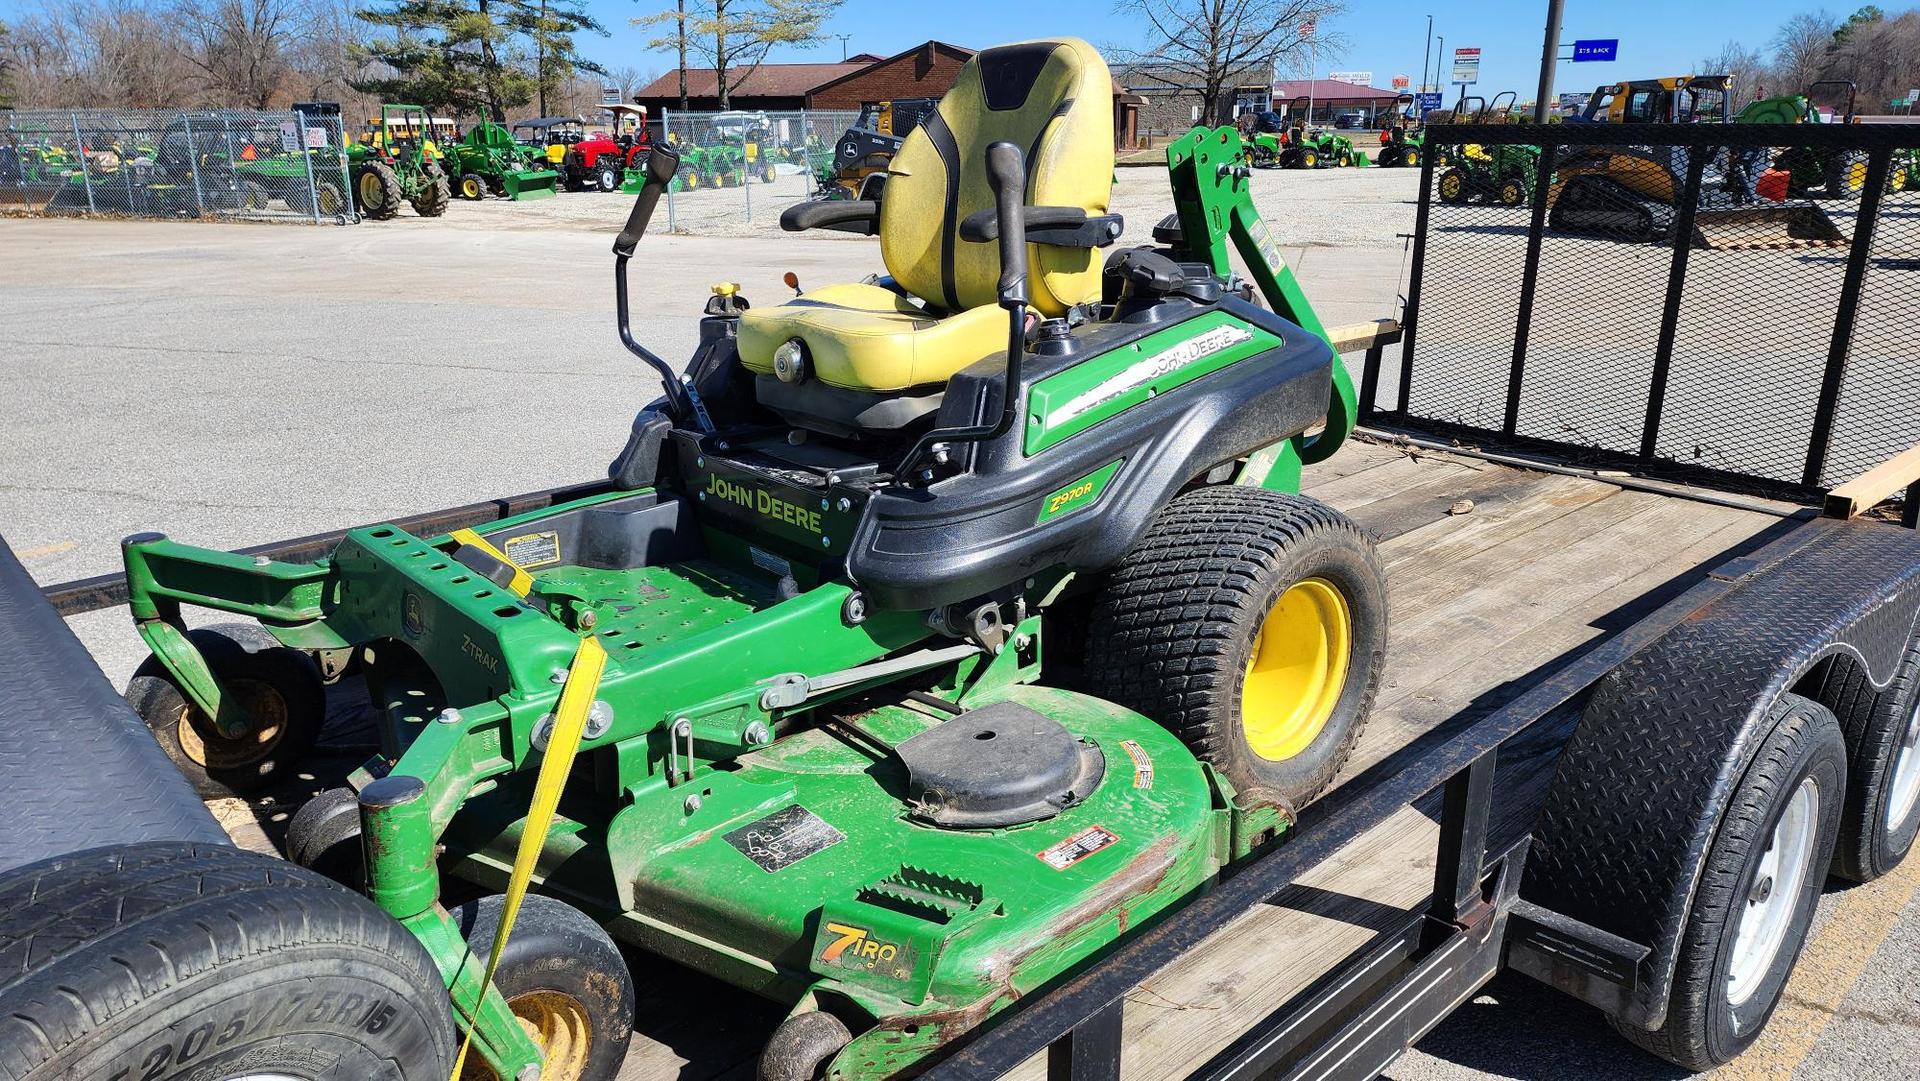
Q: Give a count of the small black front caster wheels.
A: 2